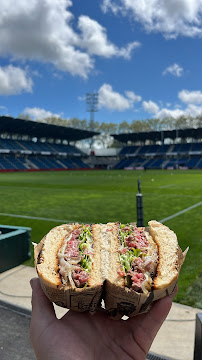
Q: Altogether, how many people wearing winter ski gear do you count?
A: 0